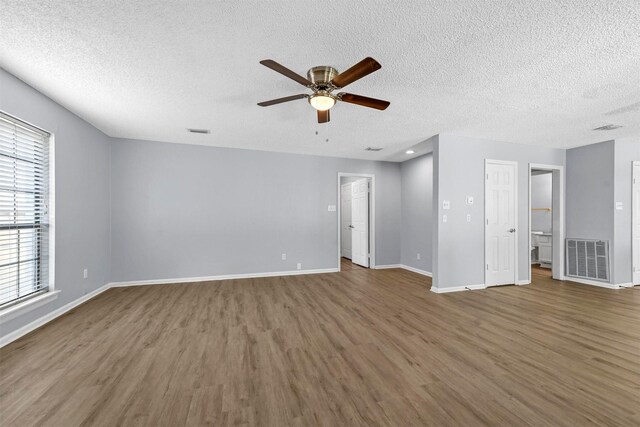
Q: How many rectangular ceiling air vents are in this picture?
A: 3